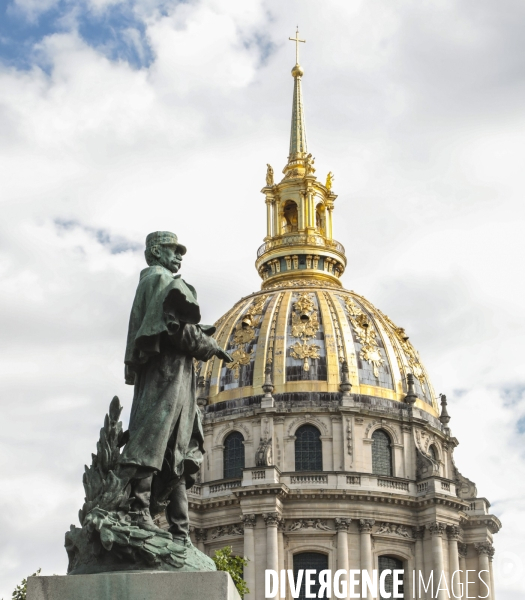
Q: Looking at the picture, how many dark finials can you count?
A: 5